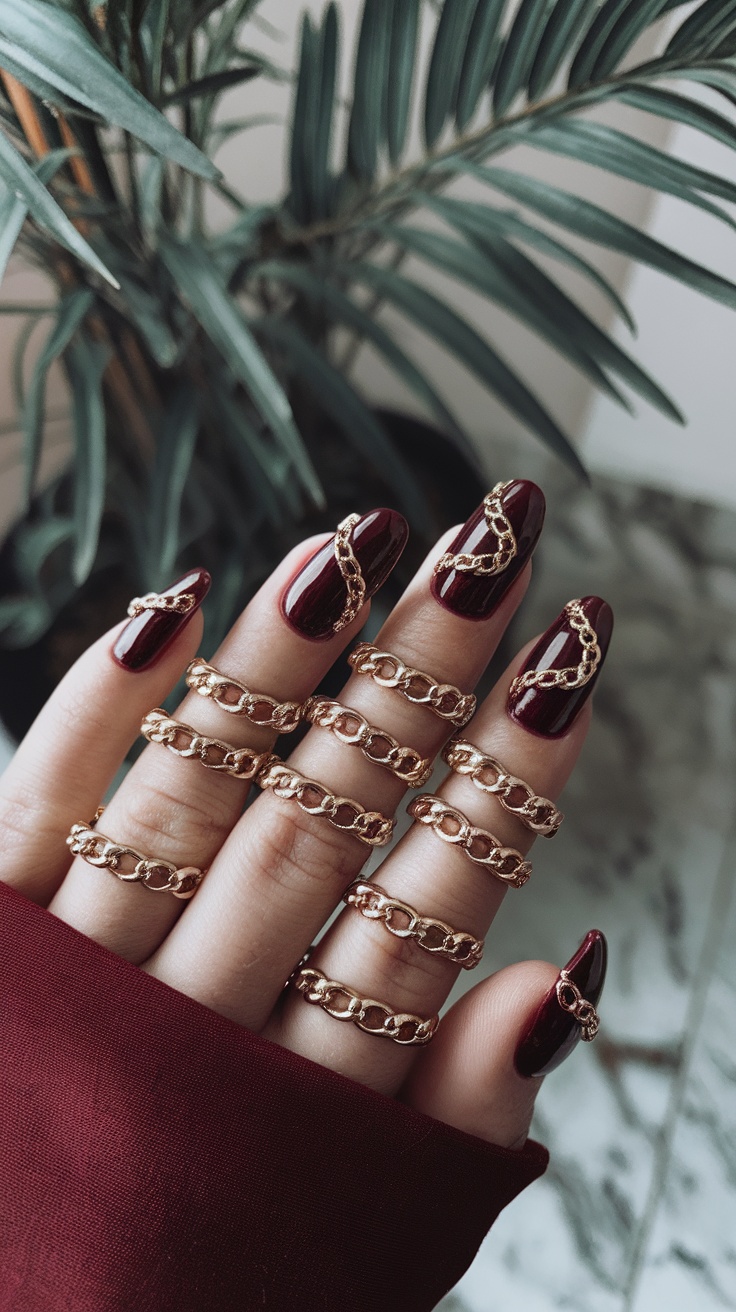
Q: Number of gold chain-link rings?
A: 10